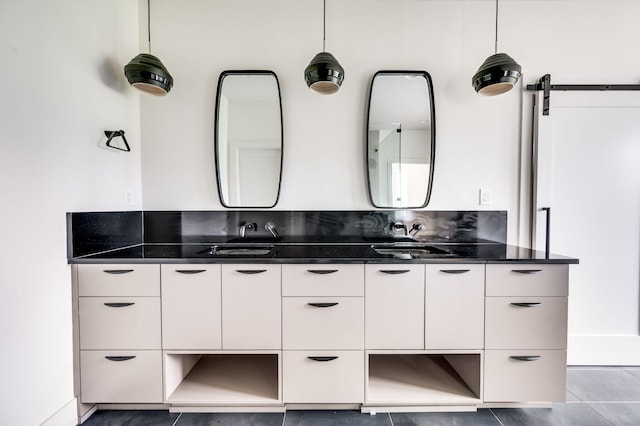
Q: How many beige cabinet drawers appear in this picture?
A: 9